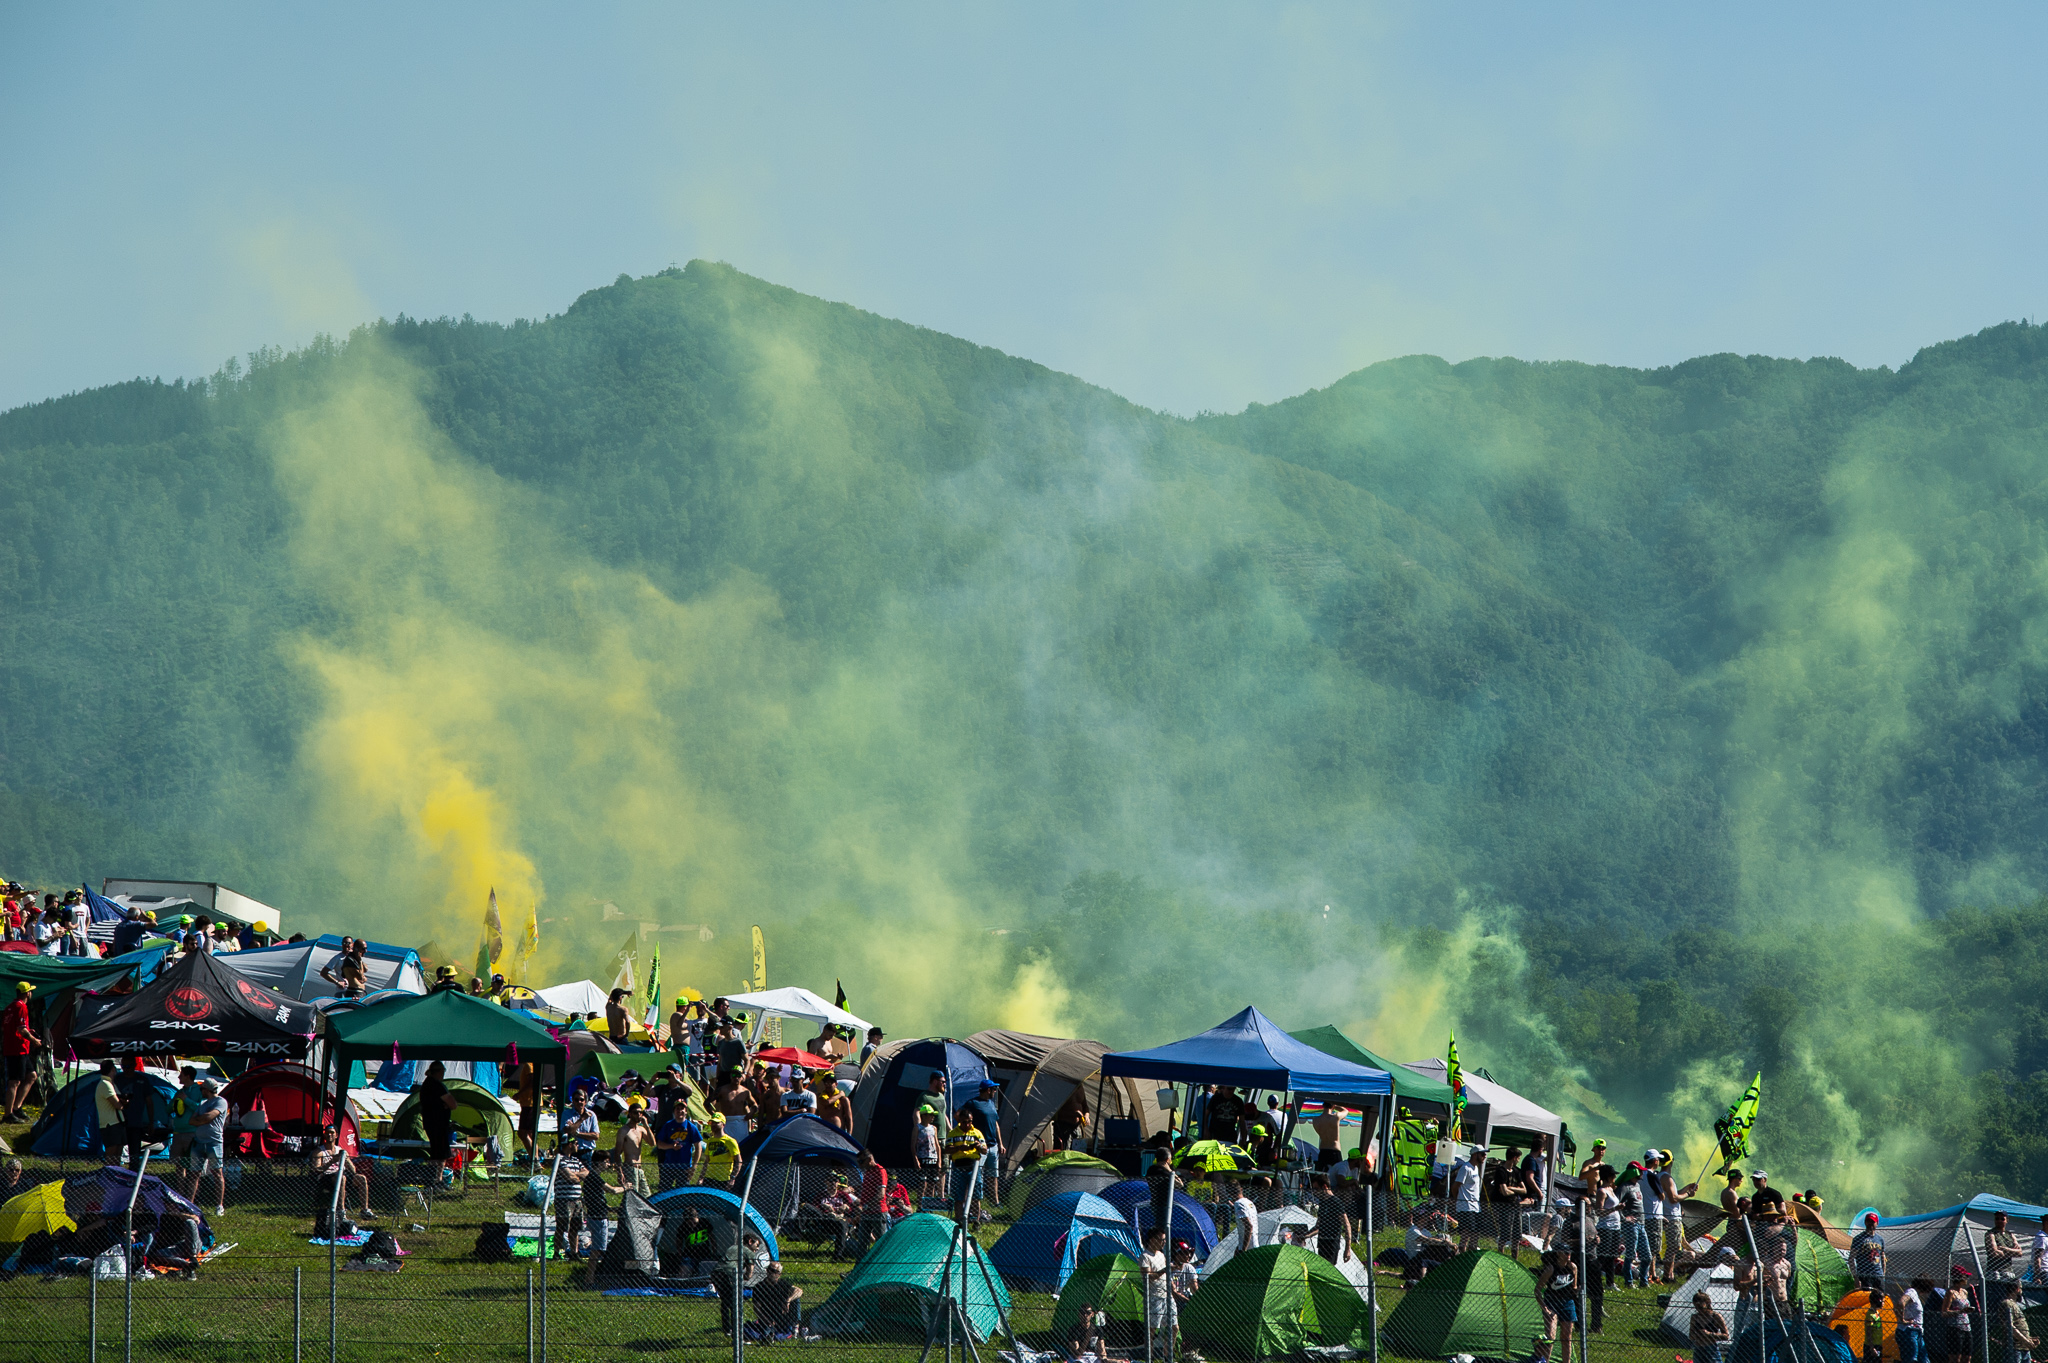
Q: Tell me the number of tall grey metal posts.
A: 10